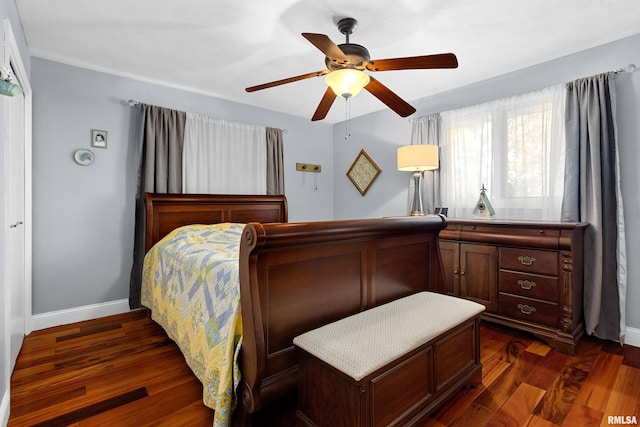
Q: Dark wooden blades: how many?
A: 5